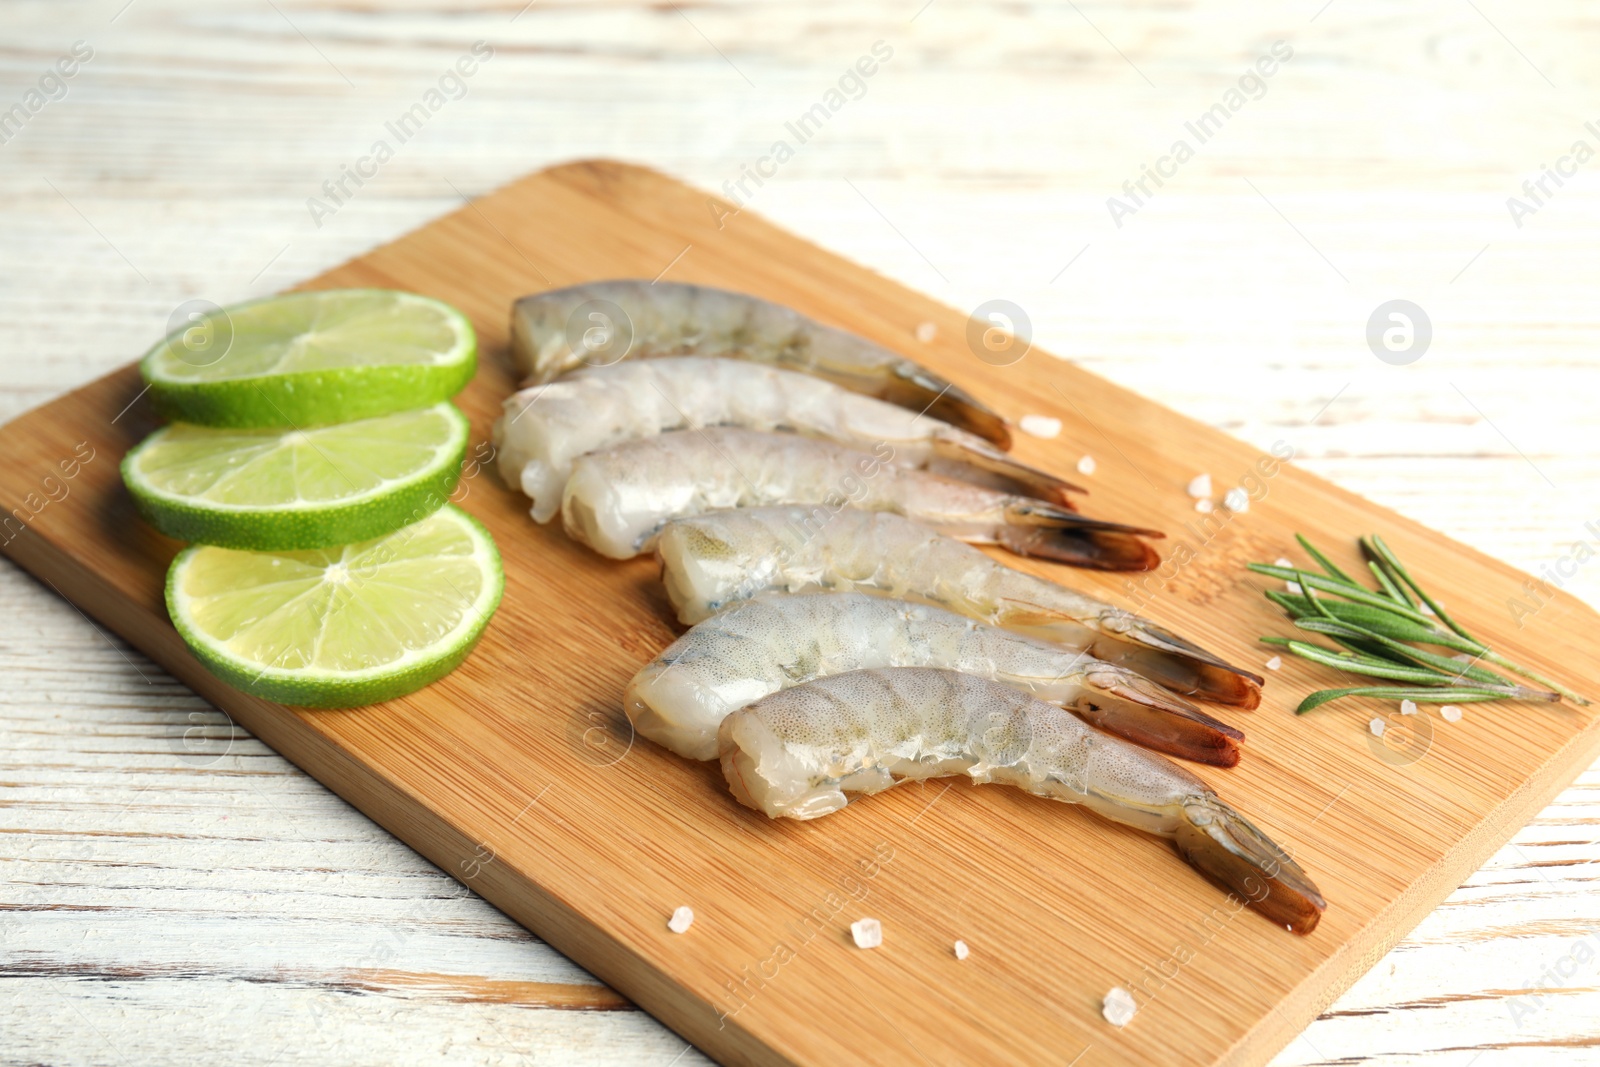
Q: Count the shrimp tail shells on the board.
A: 6